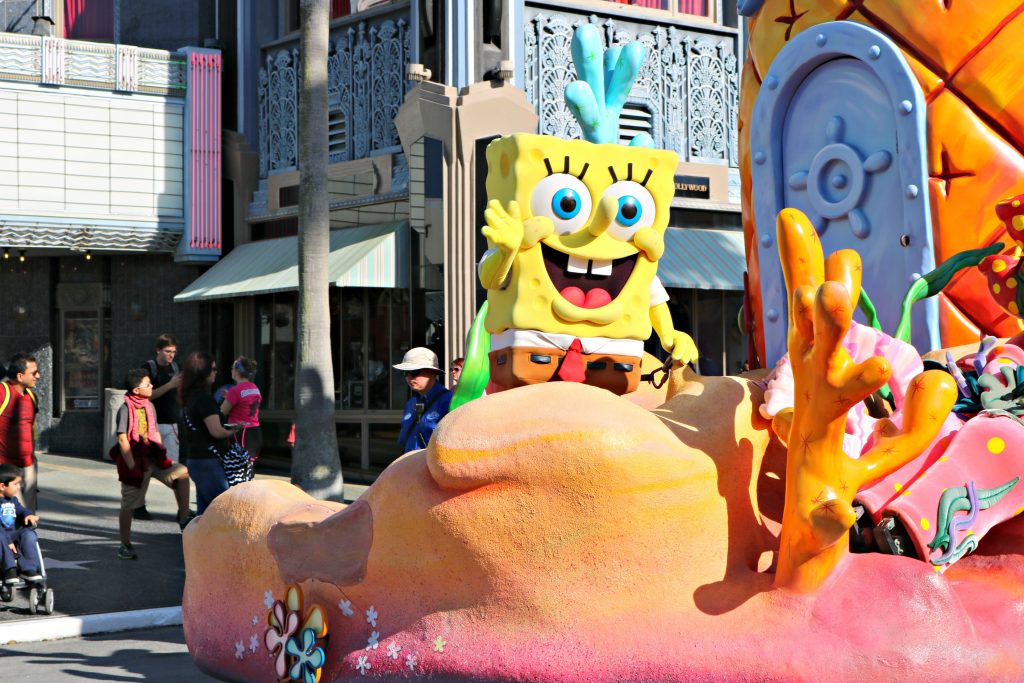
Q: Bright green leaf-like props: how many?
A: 3